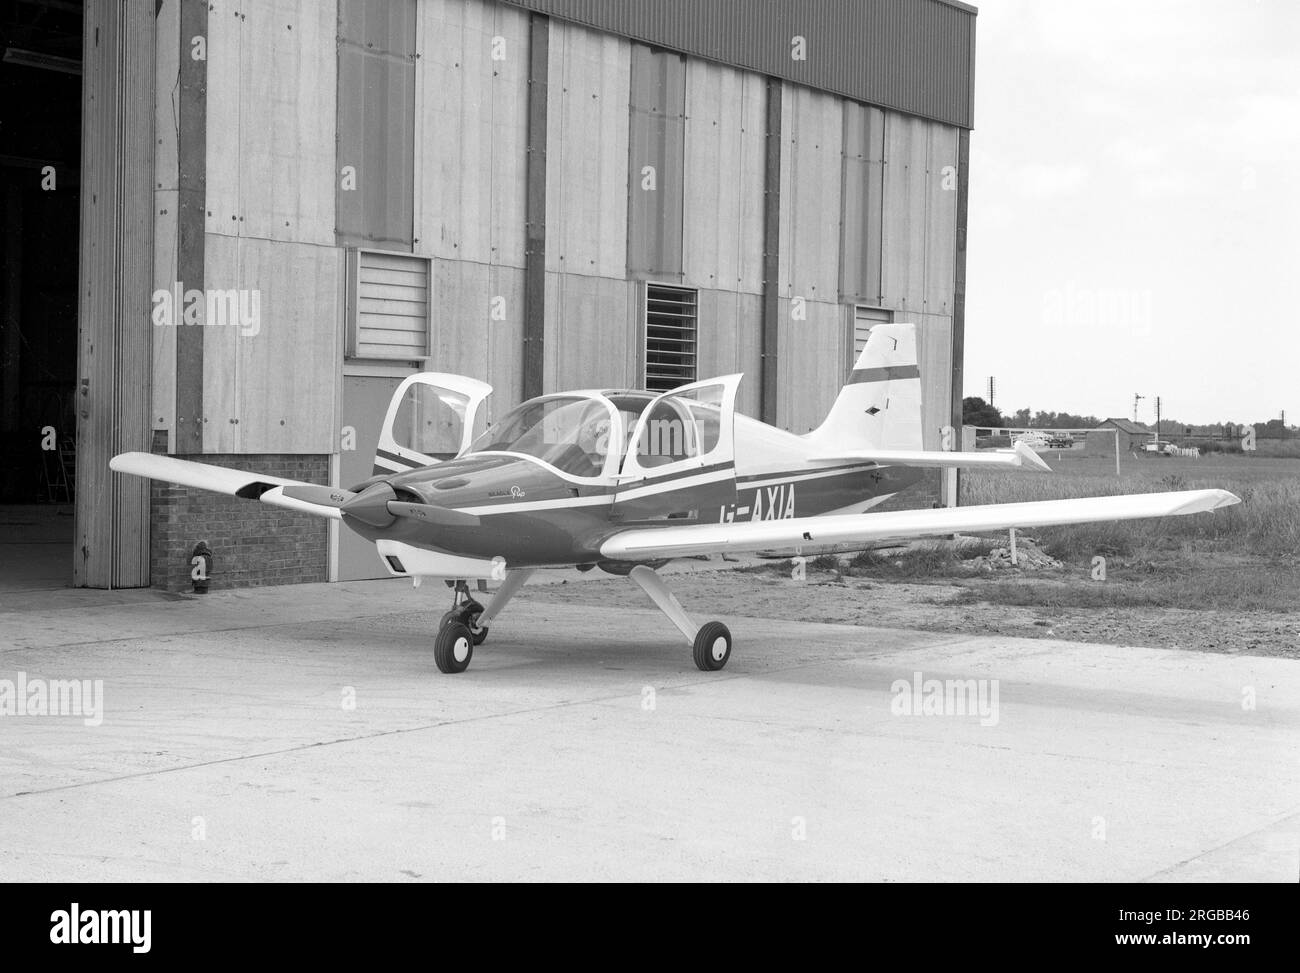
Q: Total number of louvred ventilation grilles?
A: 3